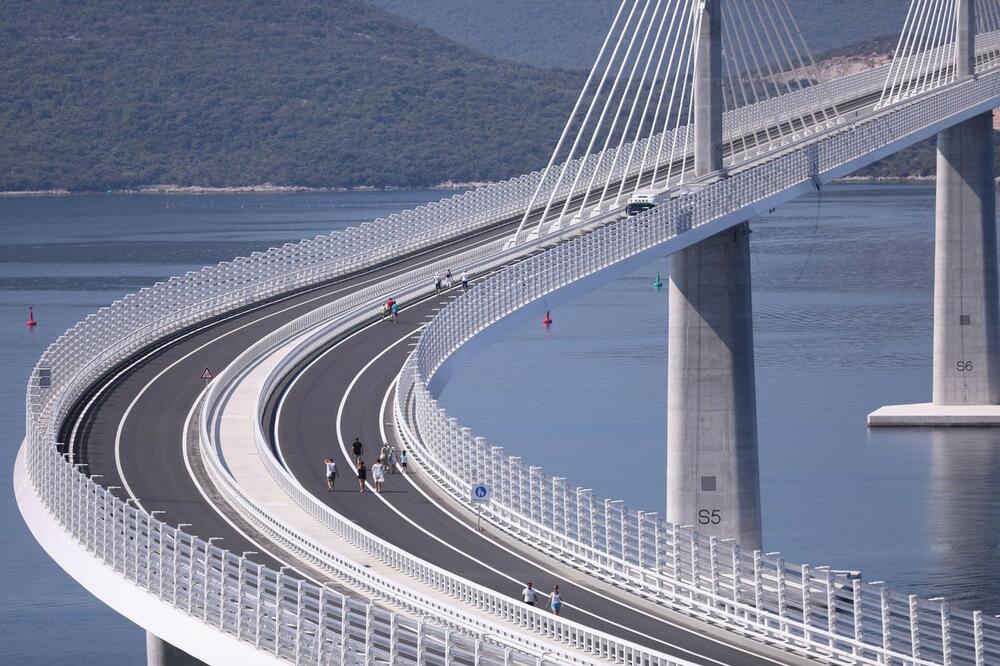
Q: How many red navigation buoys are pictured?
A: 2